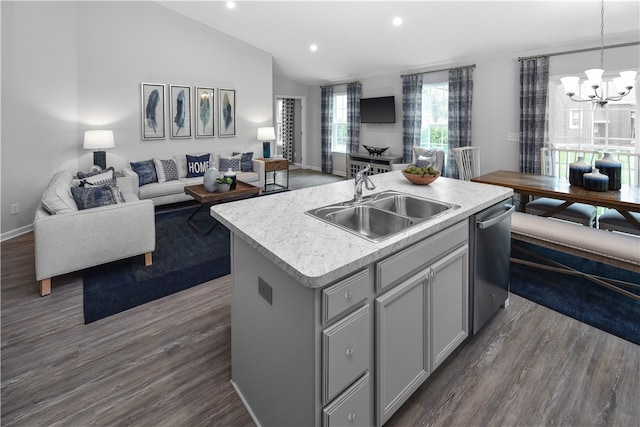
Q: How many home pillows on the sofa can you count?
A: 1